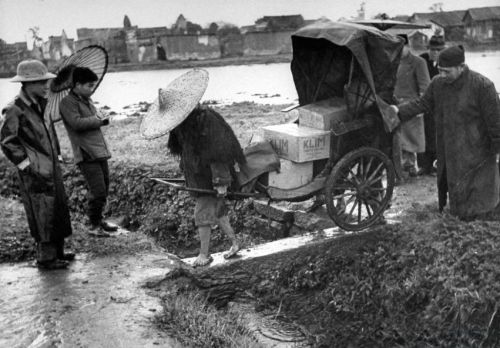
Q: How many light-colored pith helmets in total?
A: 1